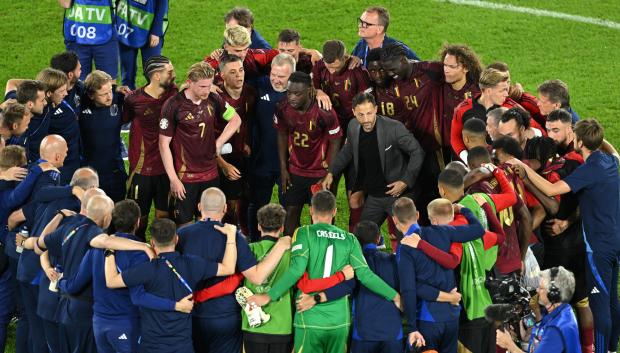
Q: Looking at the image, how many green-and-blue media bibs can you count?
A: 2